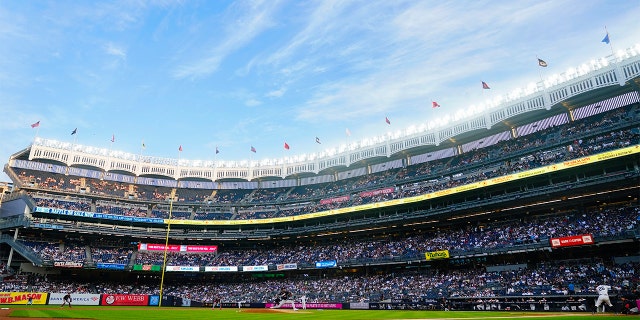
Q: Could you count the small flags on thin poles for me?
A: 15